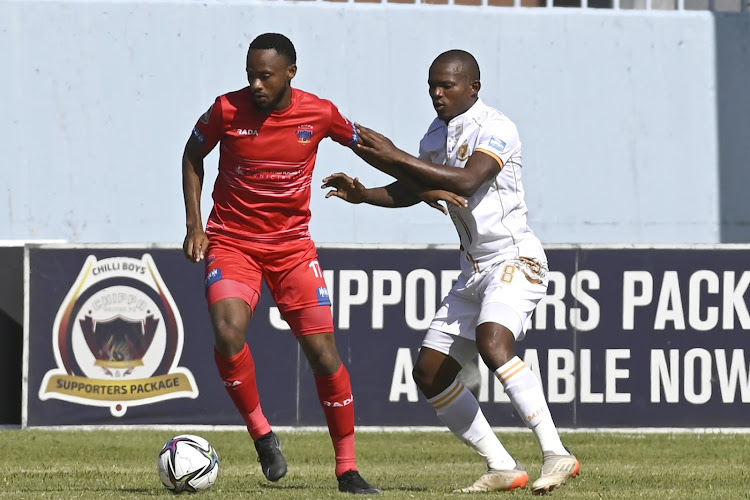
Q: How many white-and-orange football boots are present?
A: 2